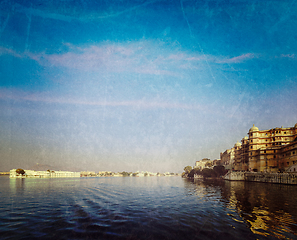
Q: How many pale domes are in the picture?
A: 3